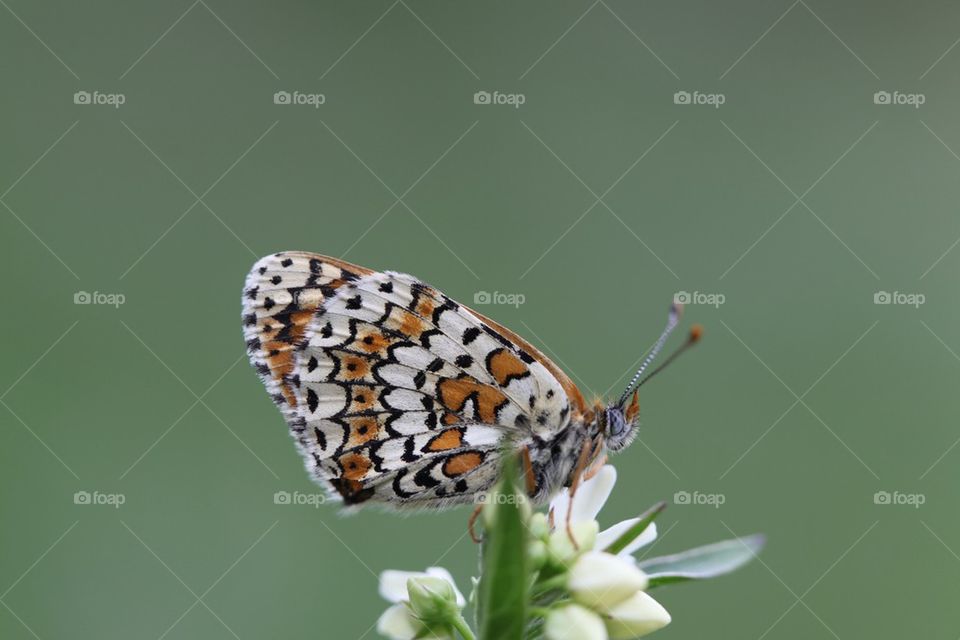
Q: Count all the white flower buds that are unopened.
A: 3